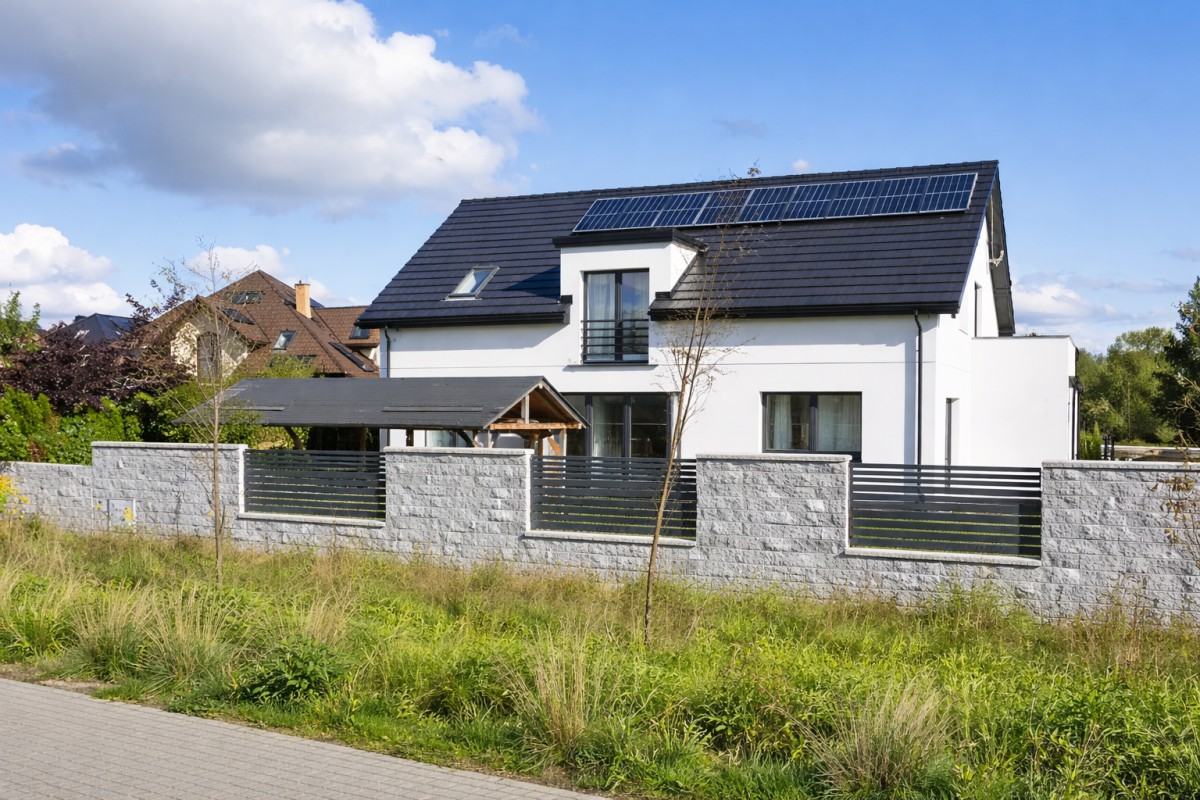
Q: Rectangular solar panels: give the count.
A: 9